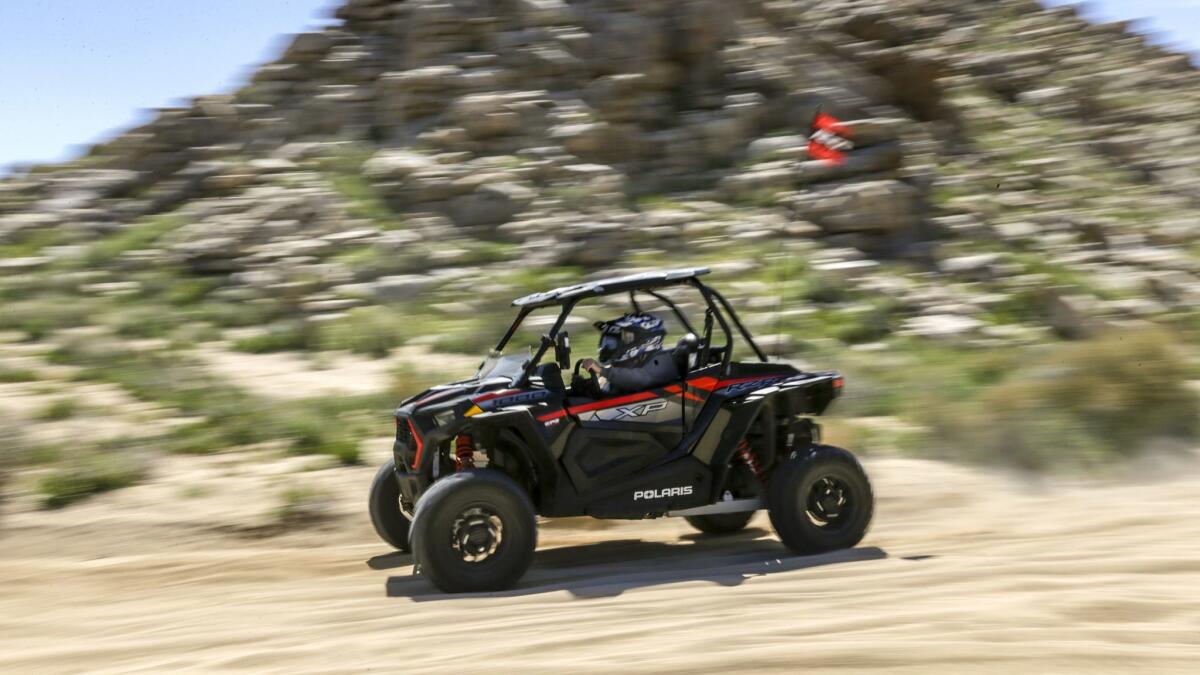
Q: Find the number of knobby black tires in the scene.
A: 4